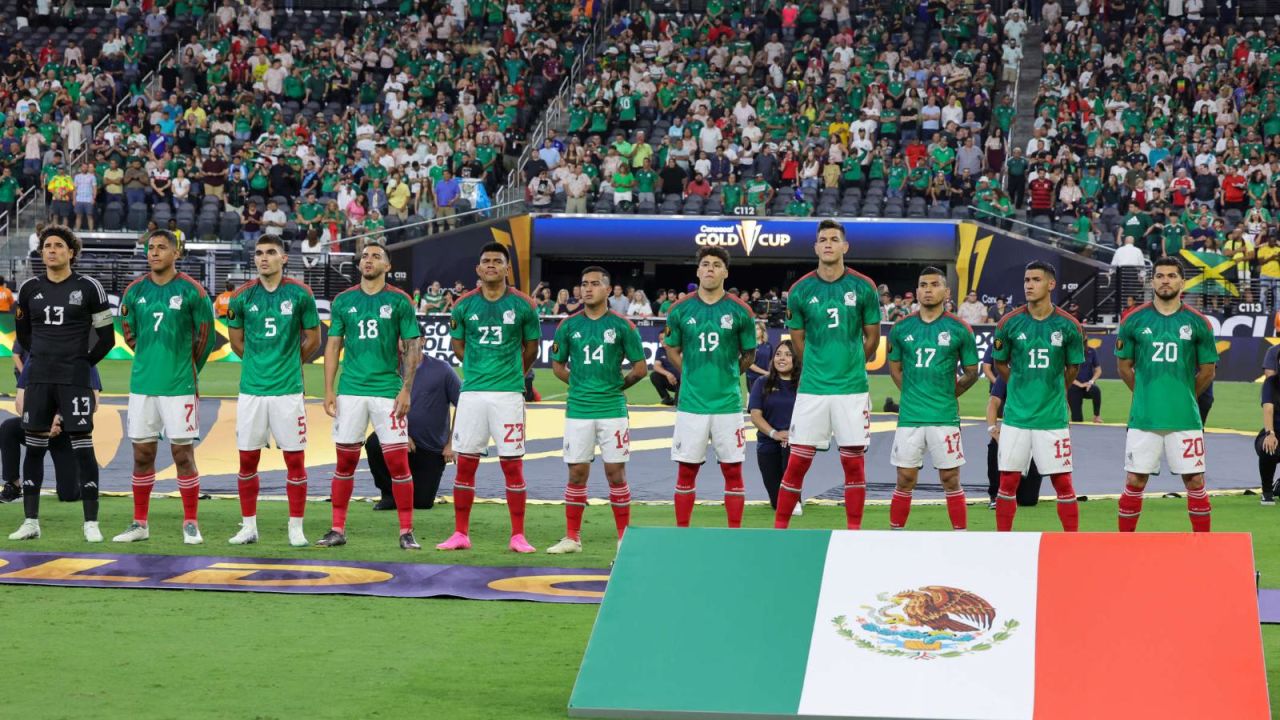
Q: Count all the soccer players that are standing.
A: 11